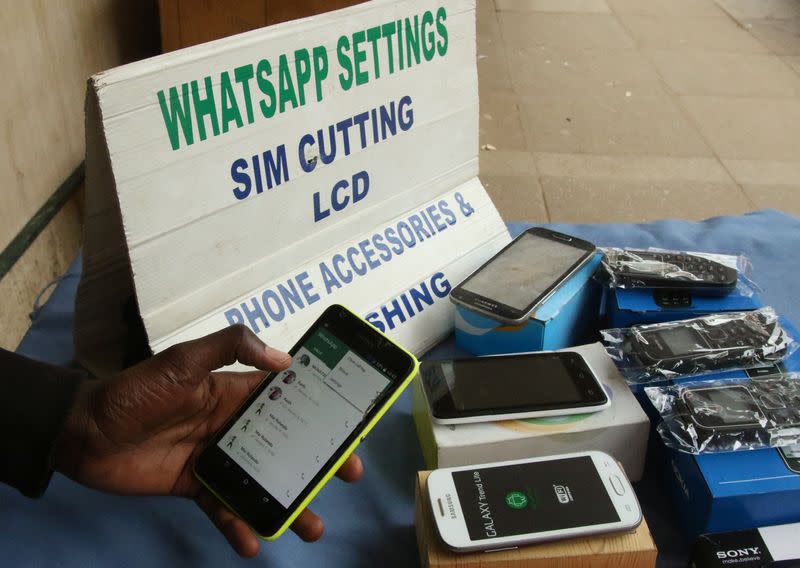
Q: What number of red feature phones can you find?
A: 0